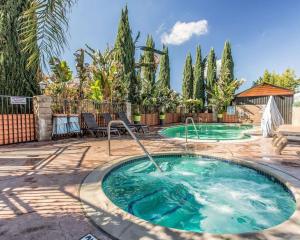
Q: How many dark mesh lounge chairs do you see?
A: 3